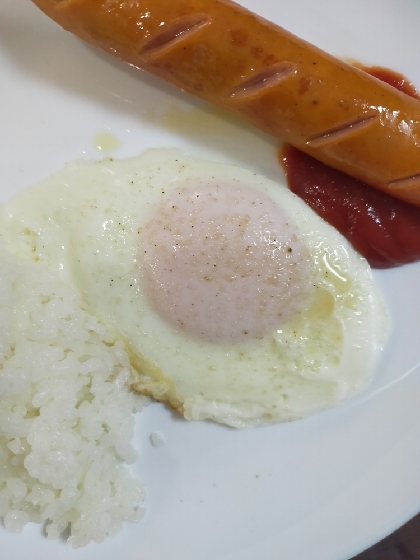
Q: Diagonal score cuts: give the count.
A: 4